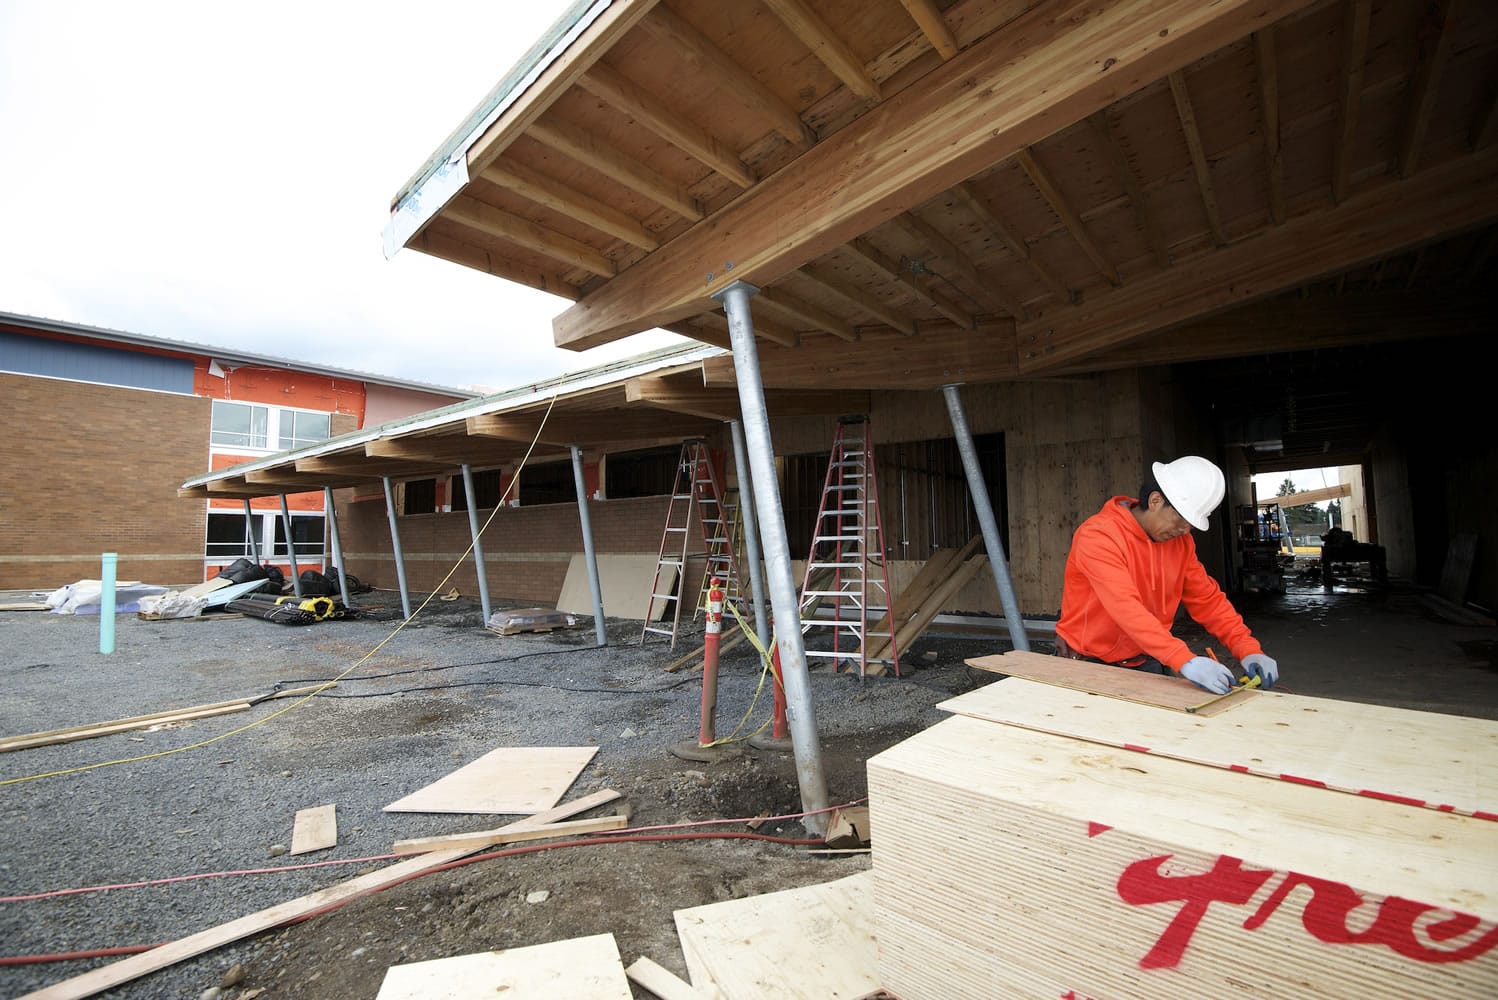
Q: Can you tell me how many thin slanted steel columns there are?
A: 9